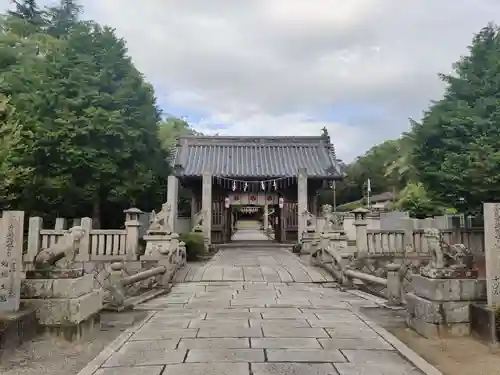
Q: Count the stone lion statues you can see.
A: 6